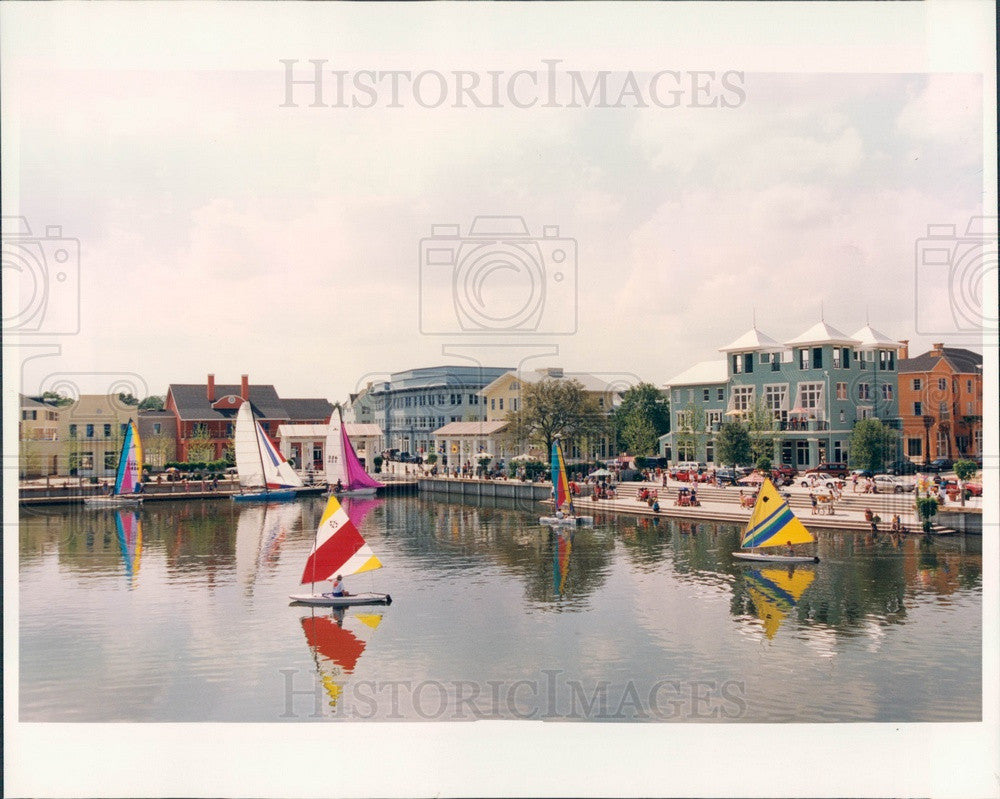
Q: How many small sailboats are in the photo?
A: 6